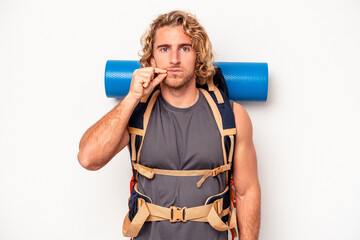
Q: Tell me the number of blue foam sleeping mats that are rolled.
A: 1